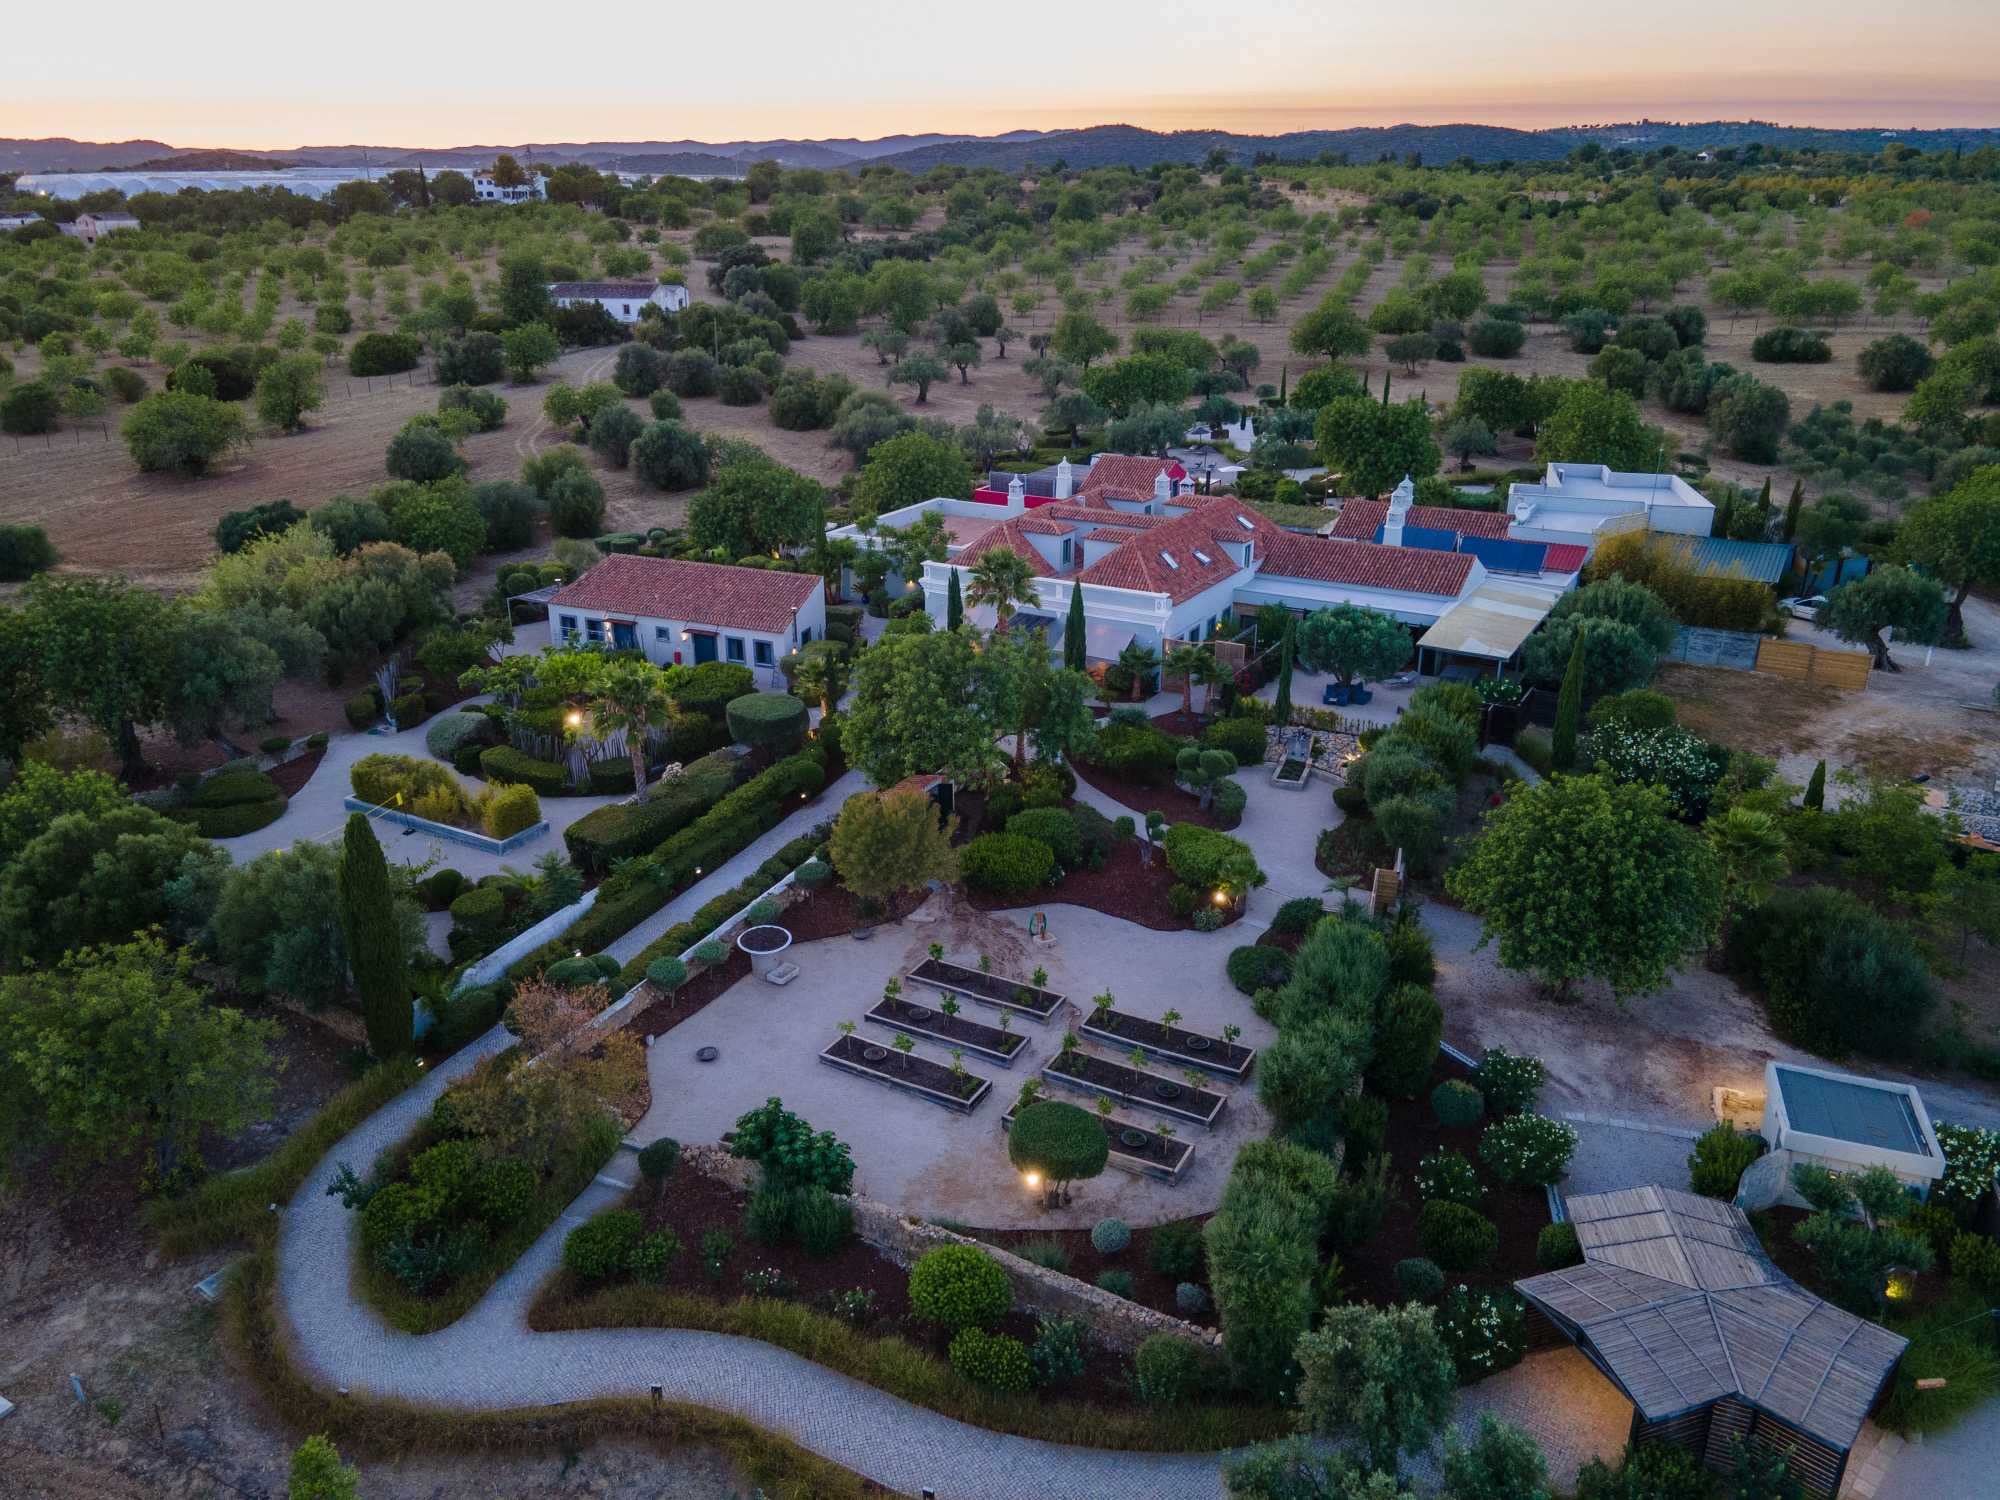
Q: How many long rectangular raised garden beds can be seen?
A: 6